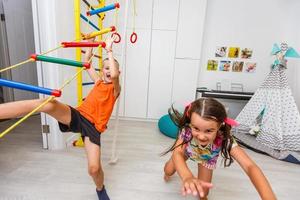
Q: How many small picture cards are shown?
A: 7